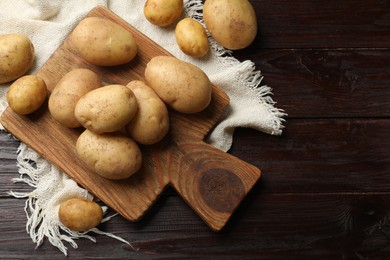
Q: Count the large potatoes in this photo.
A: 8